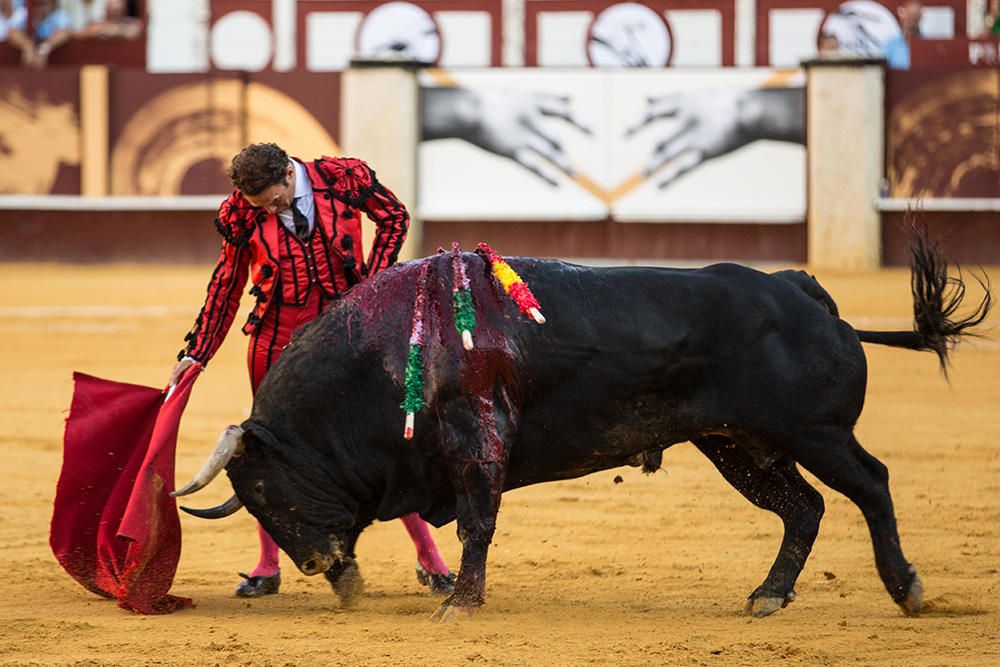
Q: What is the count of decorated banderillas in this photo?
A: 3